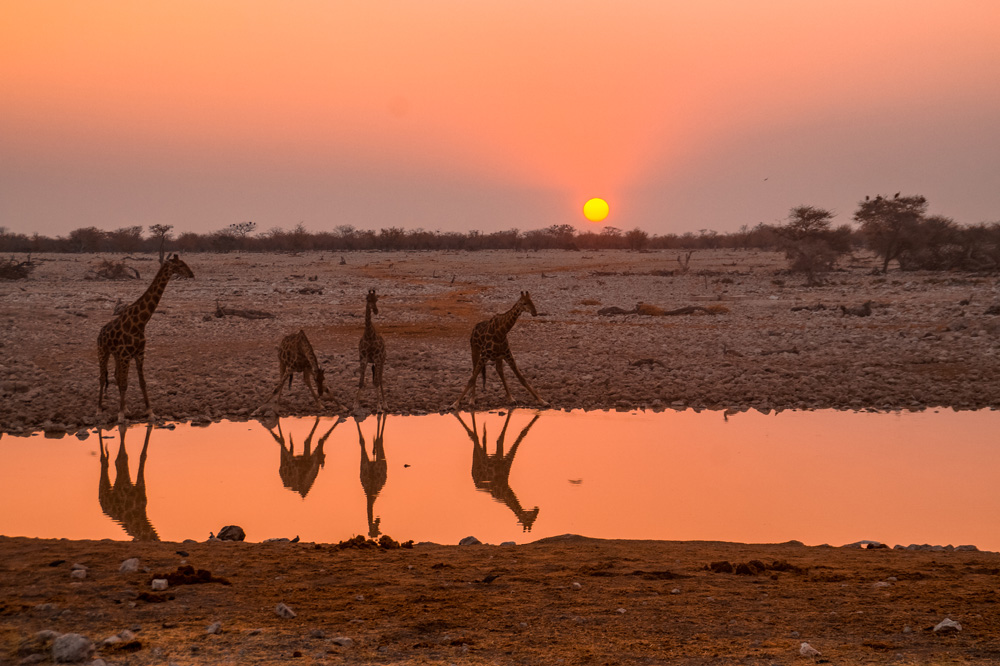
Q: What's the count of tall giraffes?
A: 4